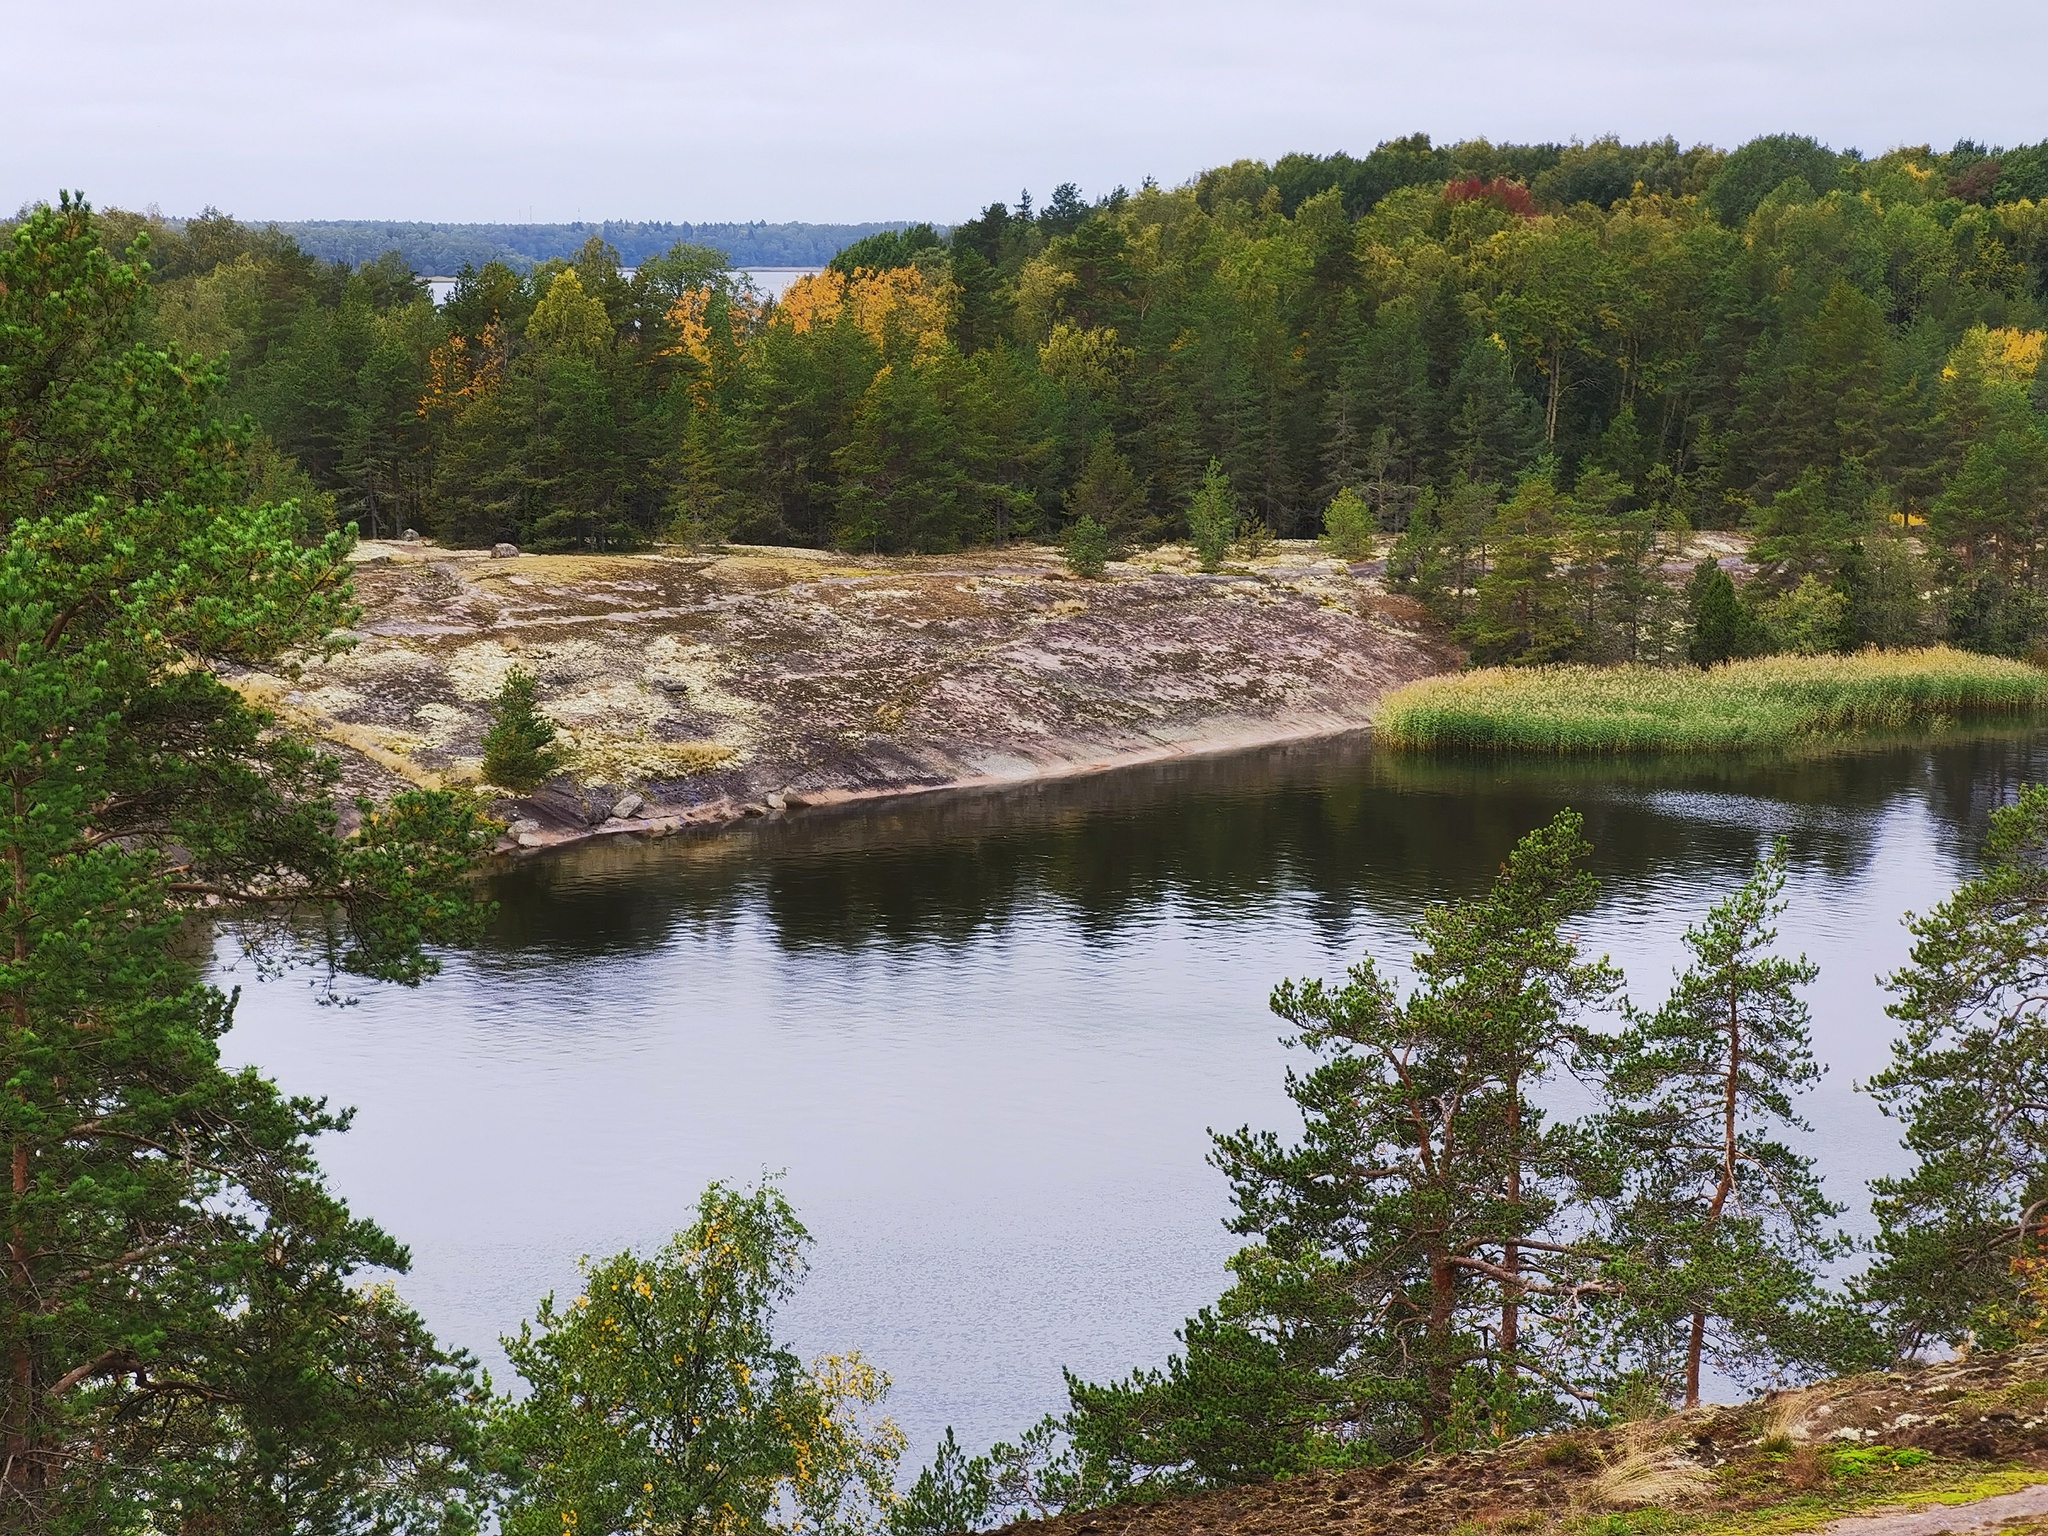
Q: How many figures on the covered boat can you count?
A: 0